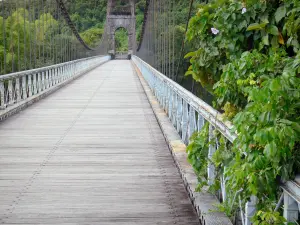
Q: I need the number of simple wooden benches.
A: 0